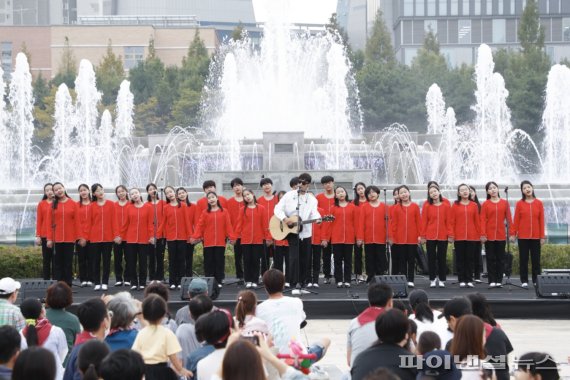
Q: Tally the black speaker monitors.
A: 4